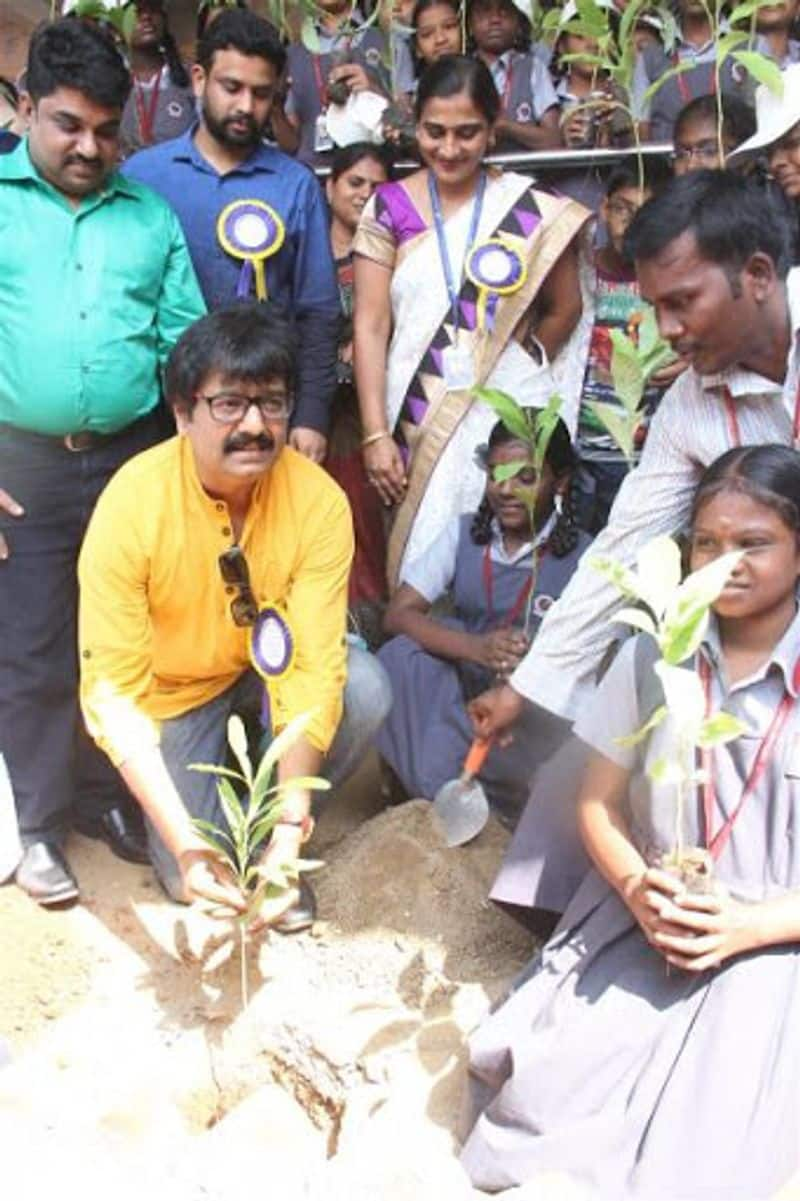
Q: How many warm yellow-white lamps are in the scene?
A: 0